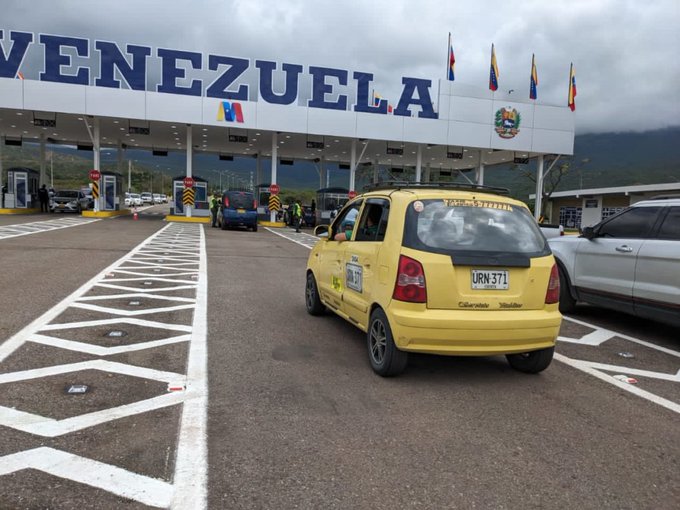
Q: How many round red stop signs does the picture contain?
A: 4